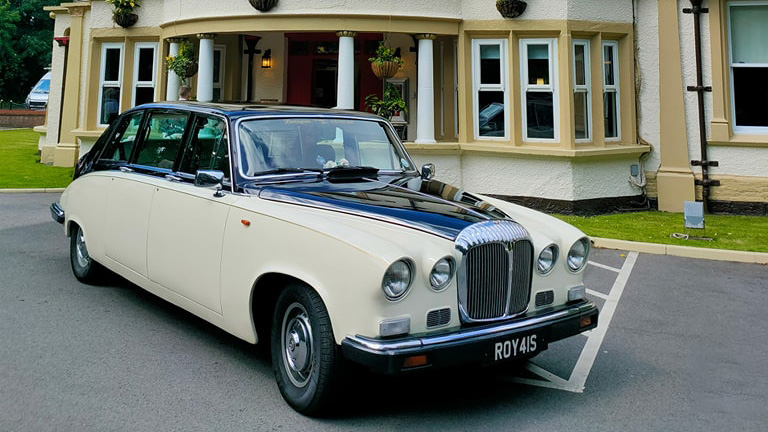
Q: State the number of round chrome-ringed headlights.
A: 4